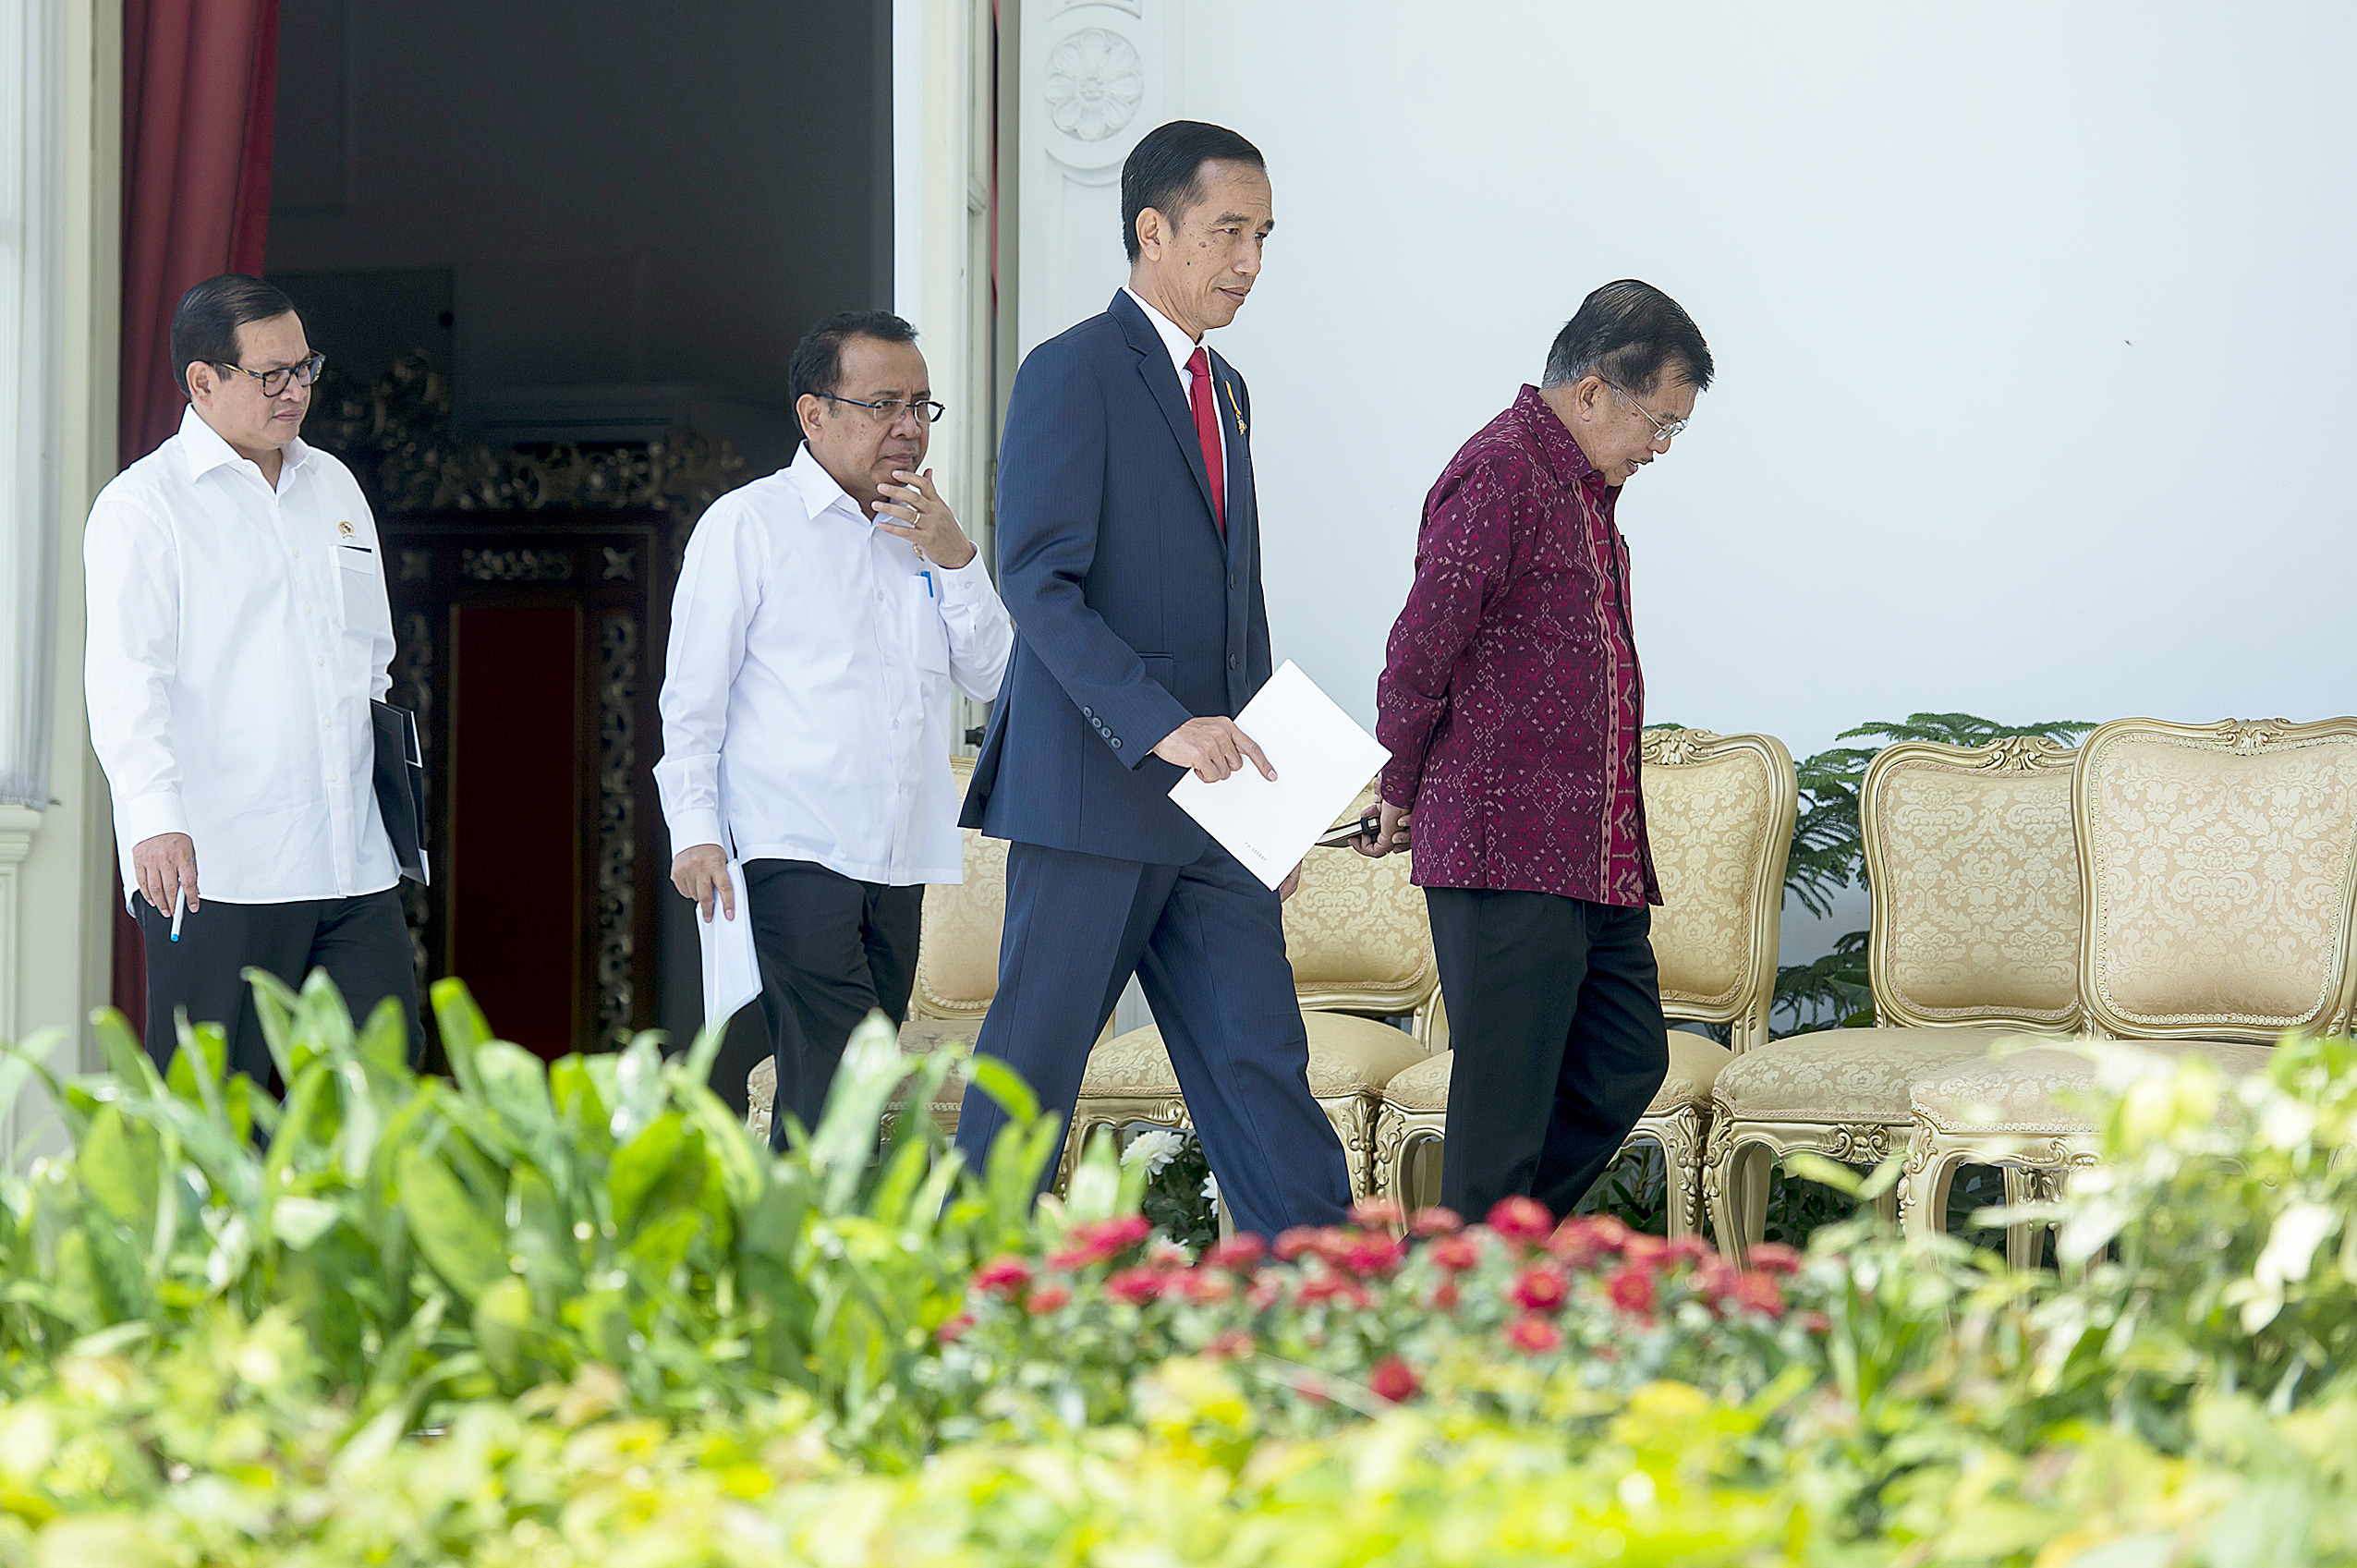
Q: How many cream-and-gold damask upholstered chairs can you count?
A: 5